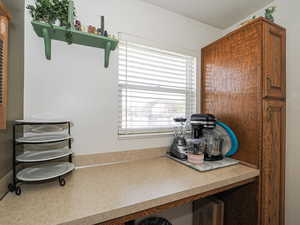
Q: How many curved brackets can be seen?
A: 2